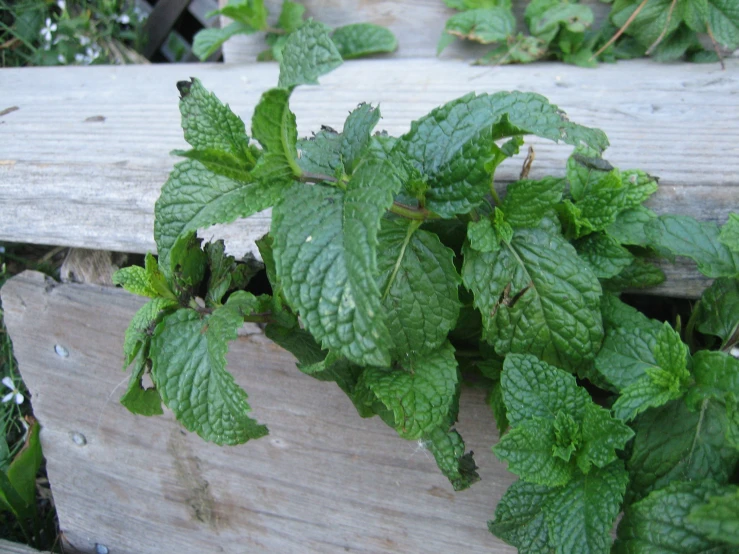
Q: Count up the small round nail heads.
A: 3